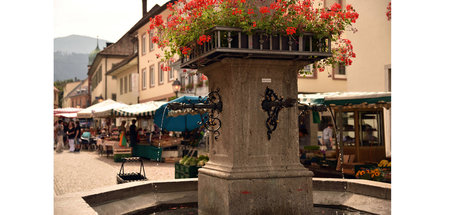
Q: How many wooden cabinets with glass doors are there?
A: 1